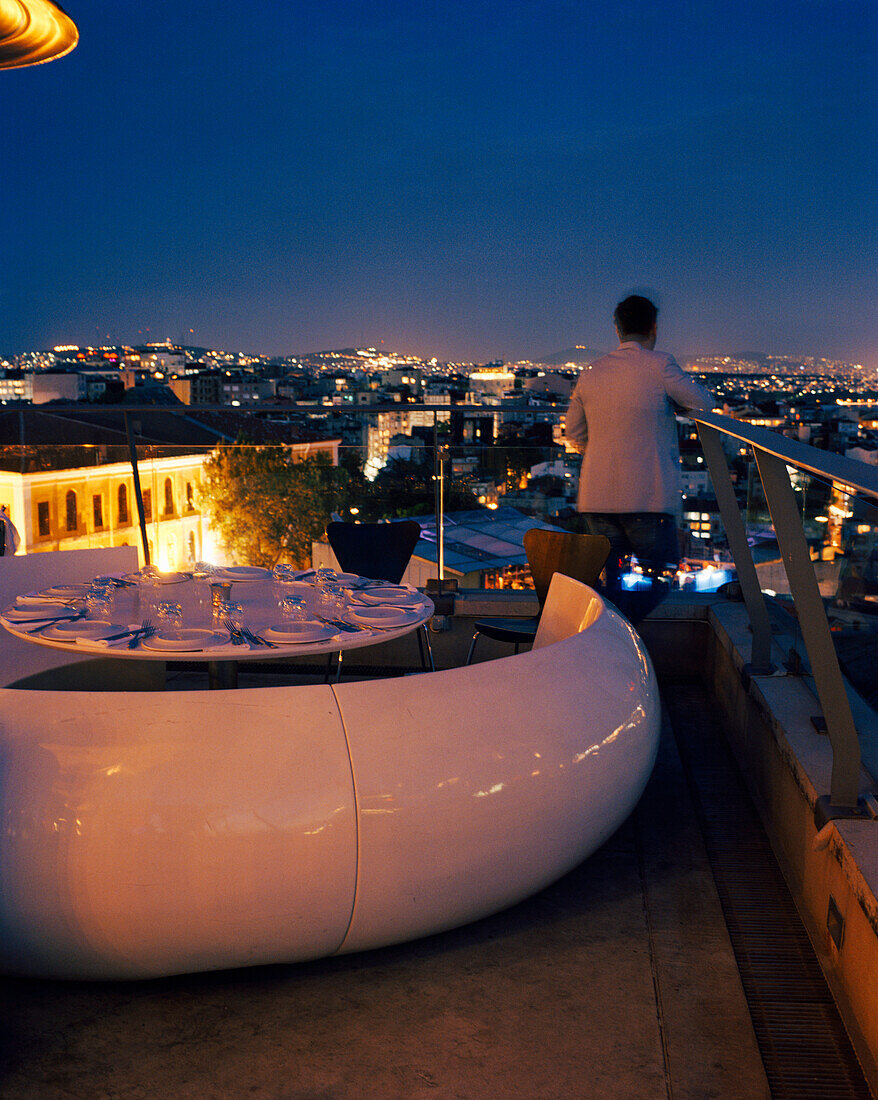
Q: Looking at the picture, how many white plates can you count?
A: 10